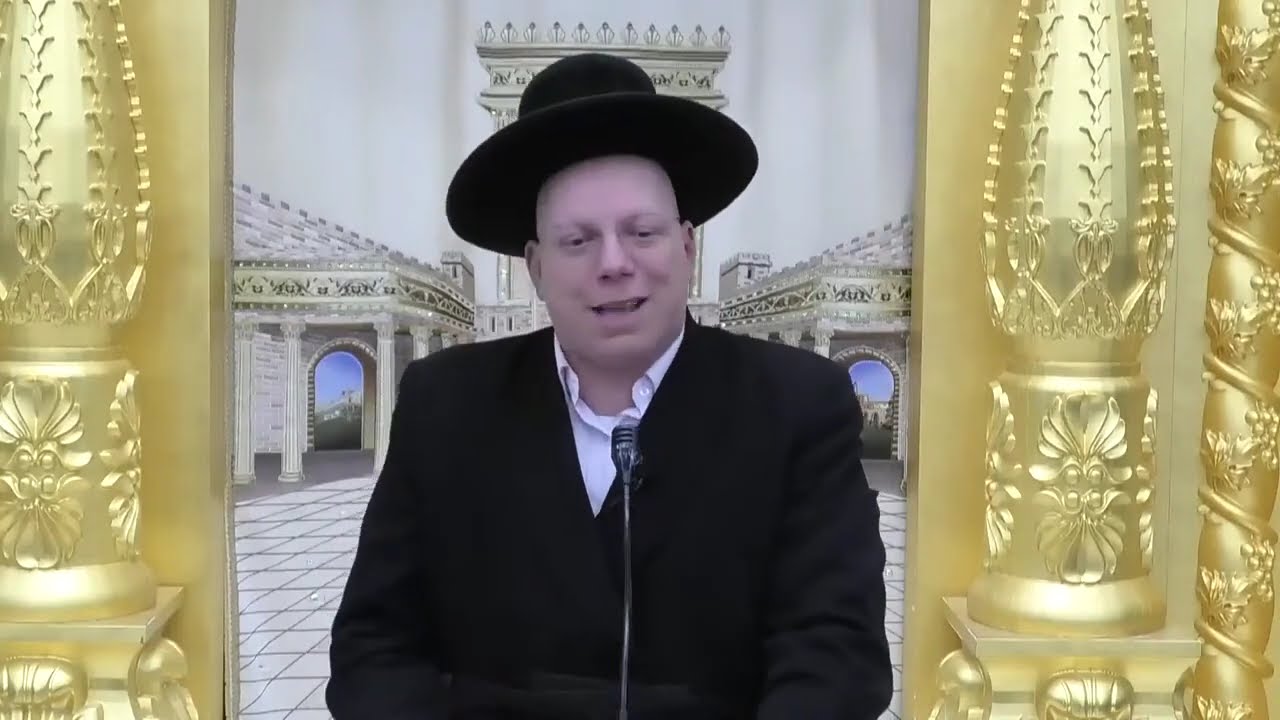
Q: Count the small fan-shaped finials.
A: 11